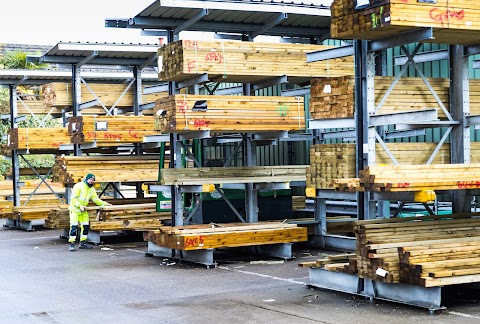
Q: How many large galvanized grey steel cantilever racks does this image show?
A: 4